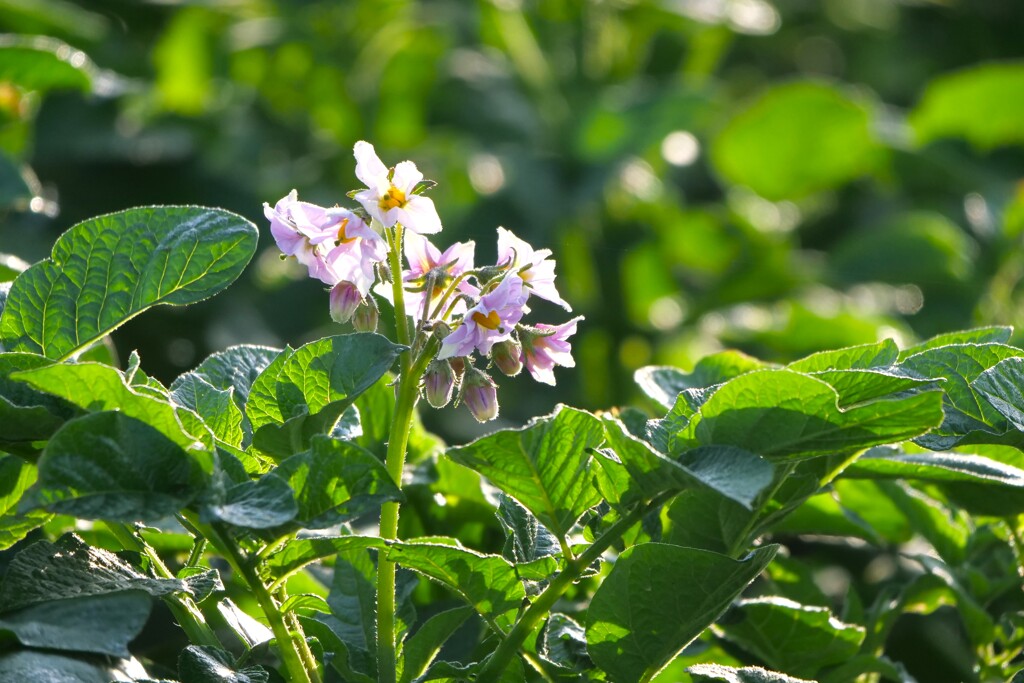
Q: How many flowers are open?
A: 7